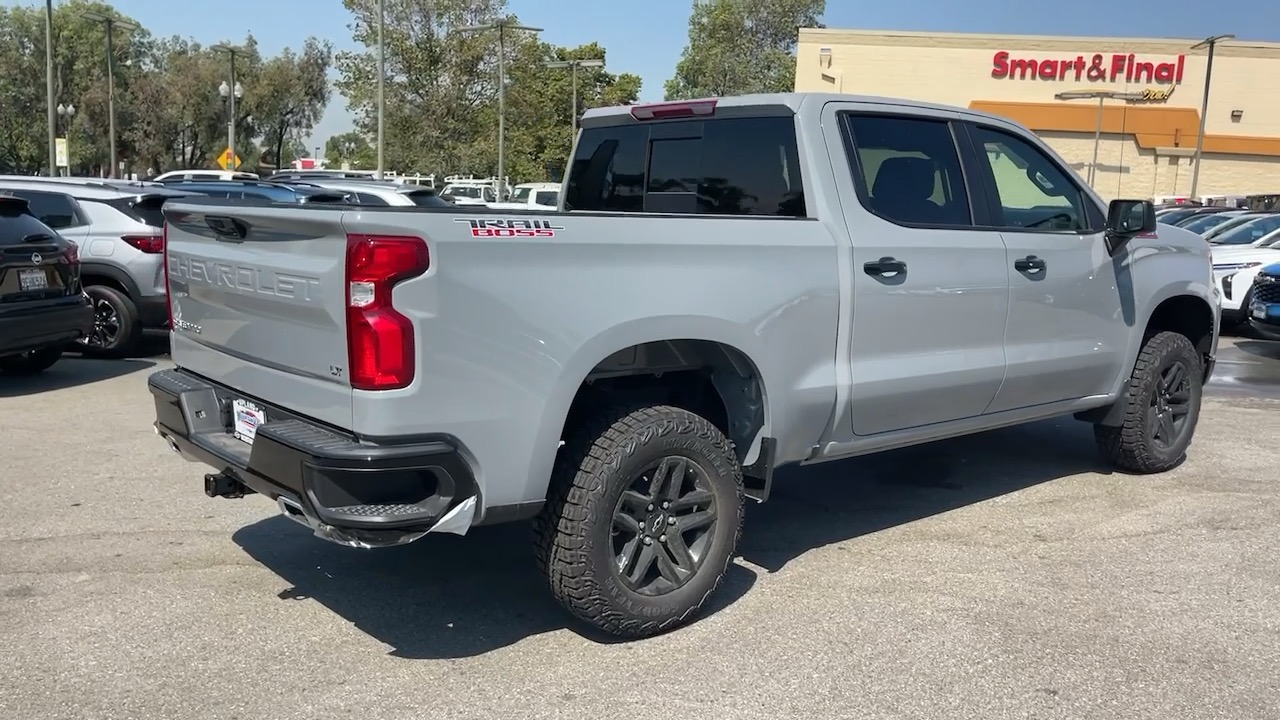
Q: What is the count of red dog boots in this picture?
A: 0